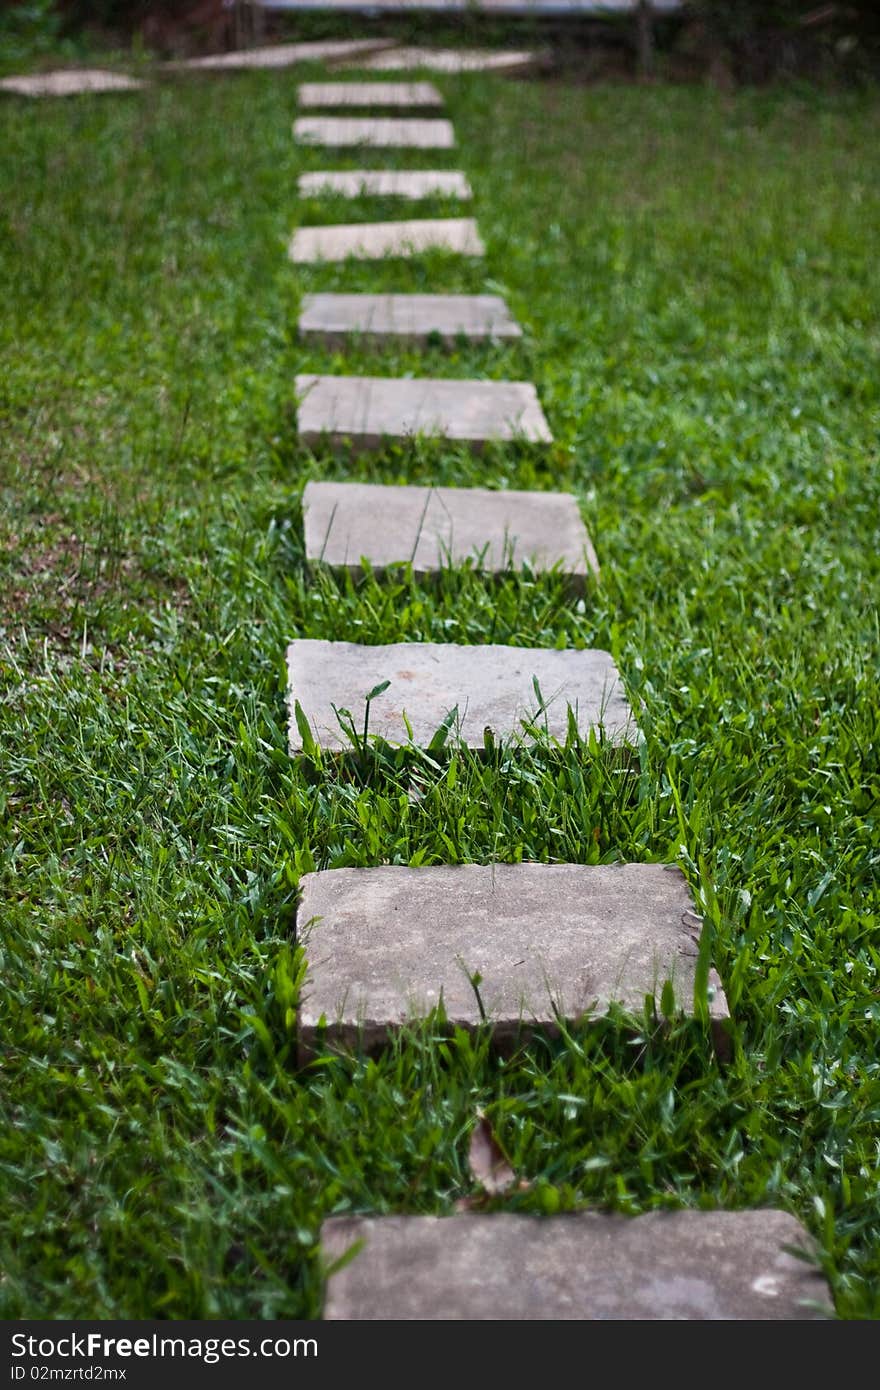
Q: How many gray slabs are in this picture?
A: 13